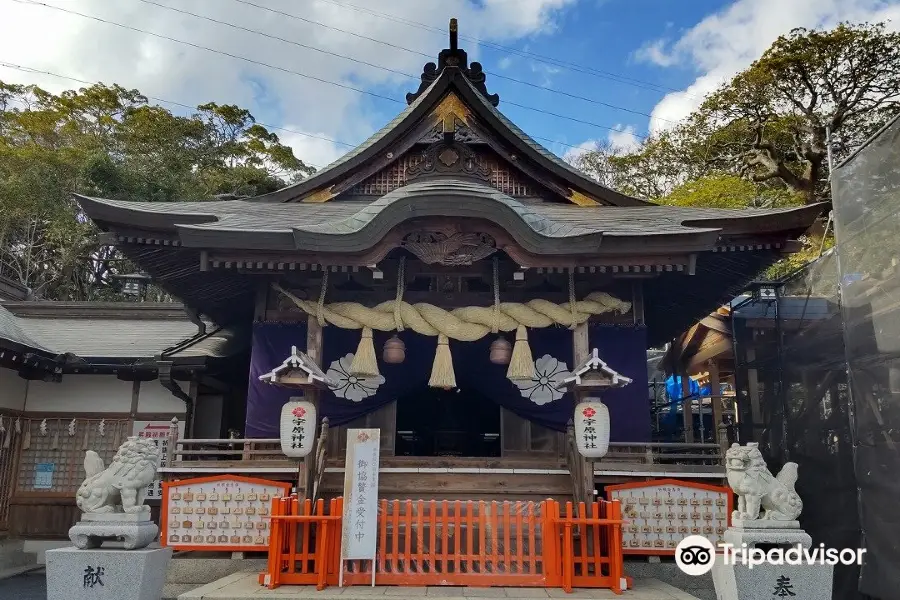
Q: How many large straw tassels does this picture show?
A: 3